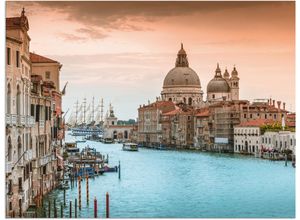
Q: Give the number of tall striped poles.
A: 2